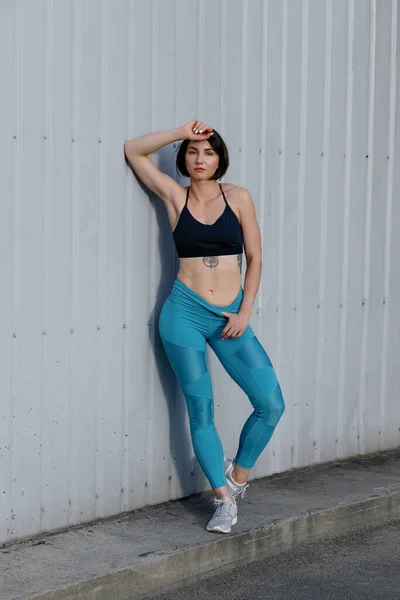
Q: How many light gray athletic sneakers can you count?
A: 2